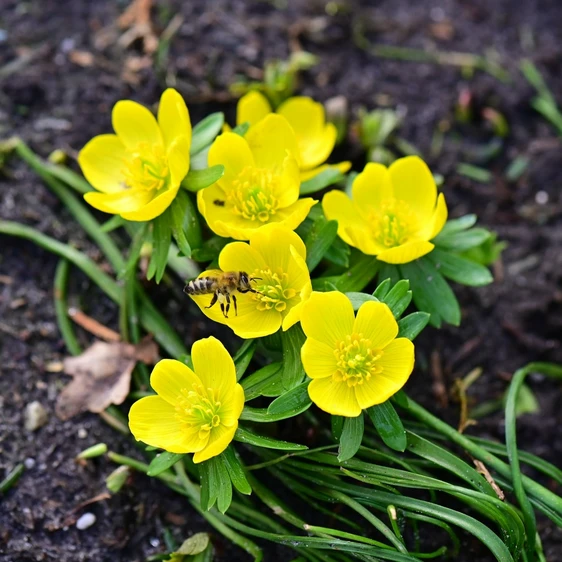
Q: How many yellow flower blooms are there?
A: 7